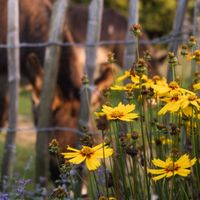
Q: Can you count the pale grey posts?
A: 6